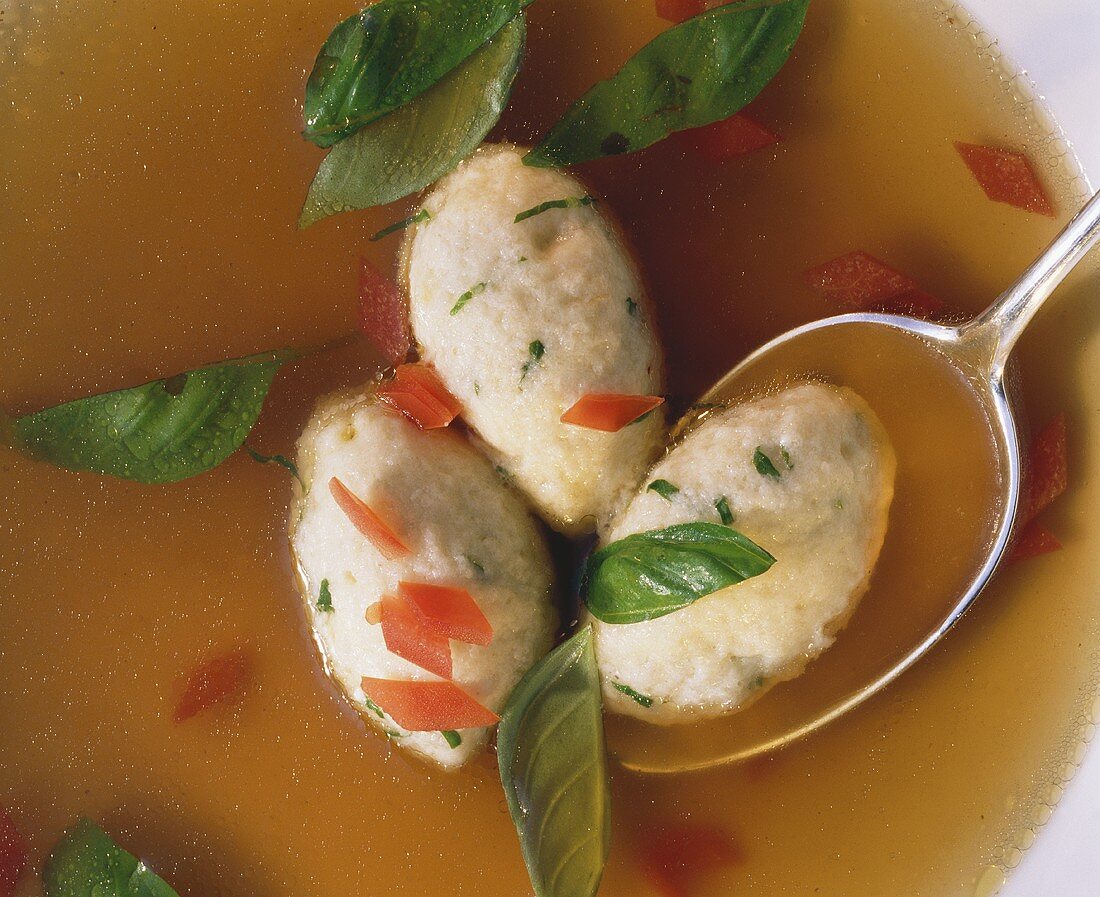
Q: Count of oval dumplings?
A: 3